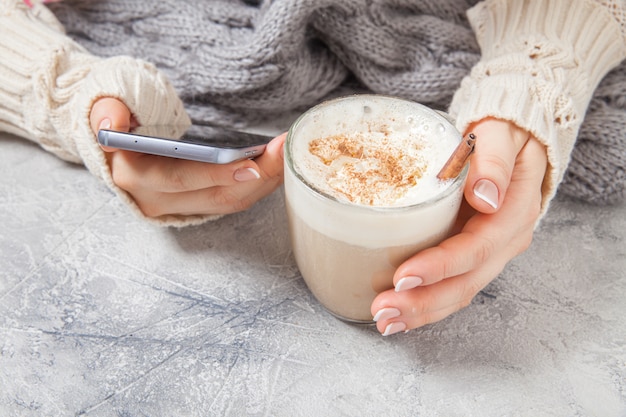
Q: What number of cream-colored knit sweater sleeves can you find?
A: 2